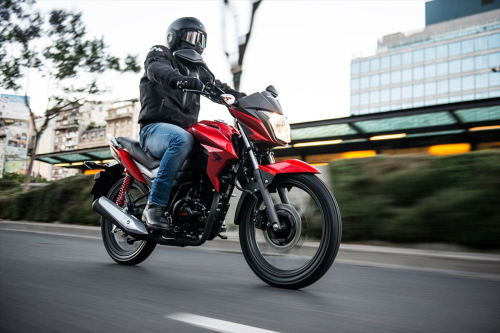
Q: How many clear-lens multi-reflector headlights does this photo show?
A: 1